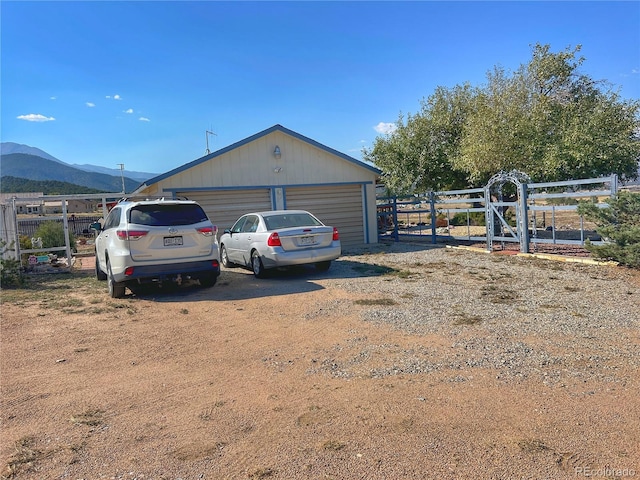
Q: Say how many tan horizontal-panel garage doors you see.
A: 2